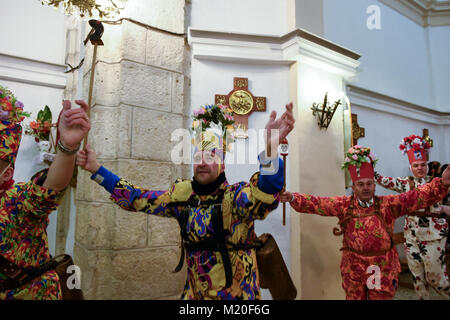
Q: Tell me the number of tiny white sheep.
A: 1